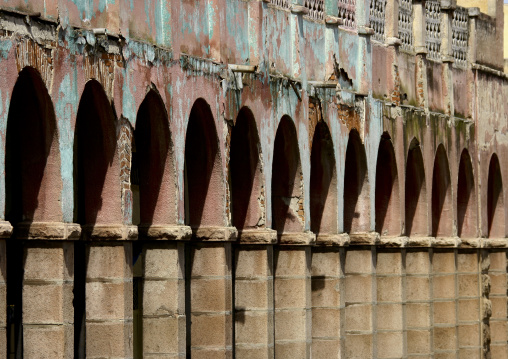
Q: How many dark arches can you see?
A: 13